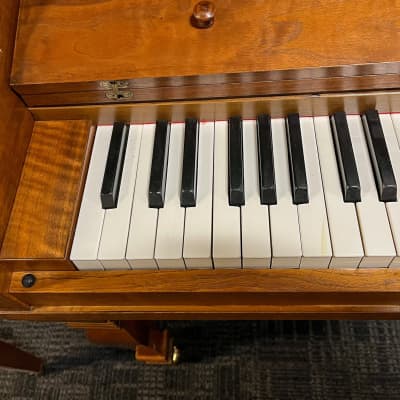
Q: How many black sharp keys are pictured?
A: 8